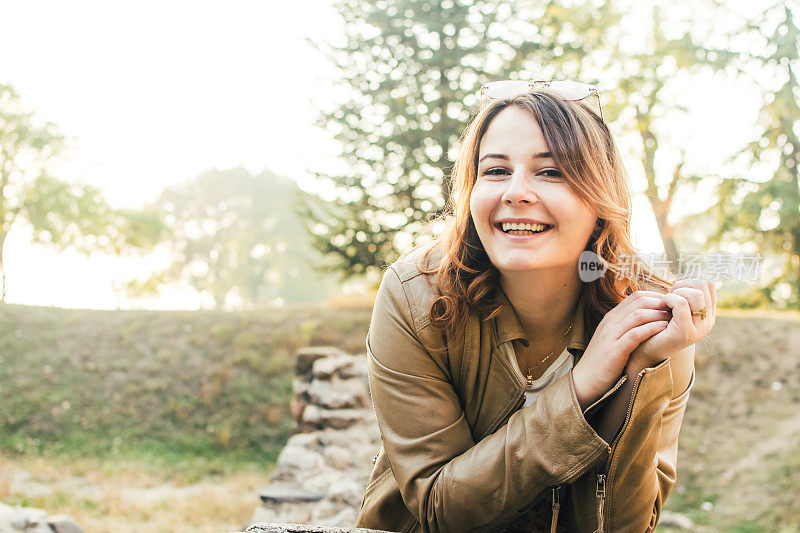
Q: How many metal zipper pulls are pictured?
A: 2